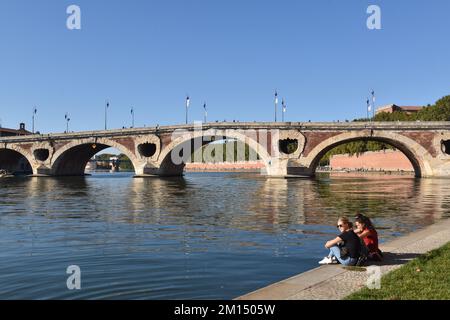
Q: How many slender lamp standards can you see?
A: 10